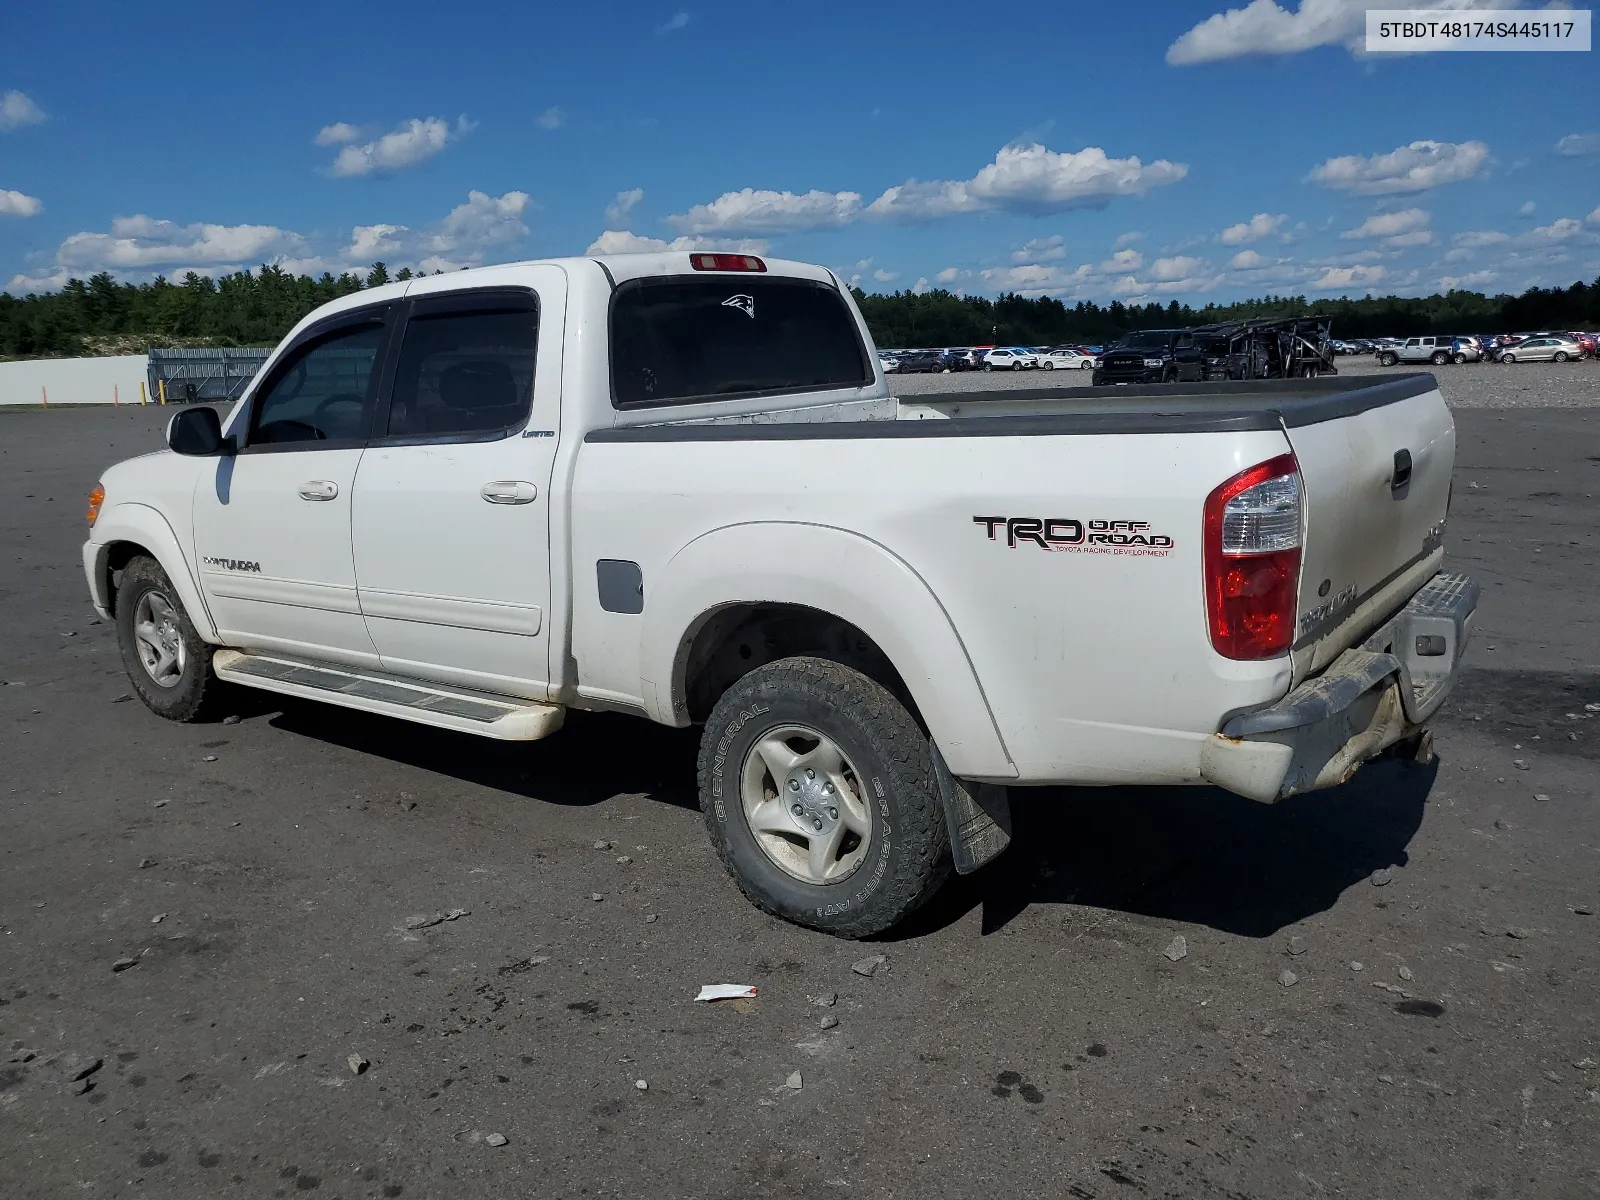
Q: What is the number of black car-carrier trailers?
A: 1